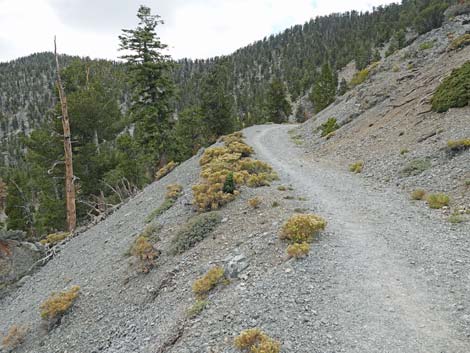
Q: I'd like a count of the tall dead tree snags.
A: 1